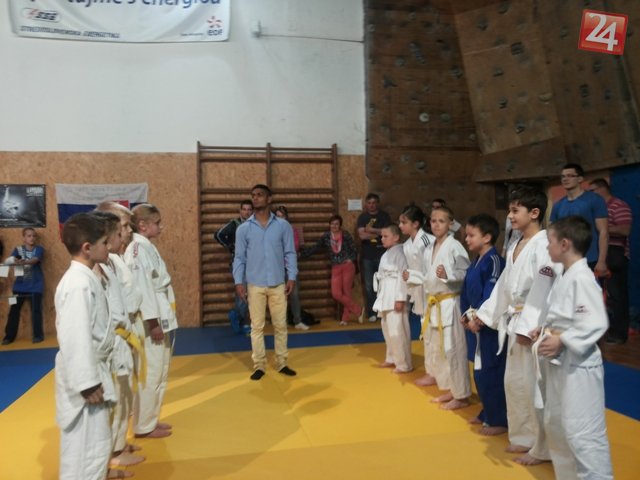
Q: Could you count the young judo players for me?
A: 10